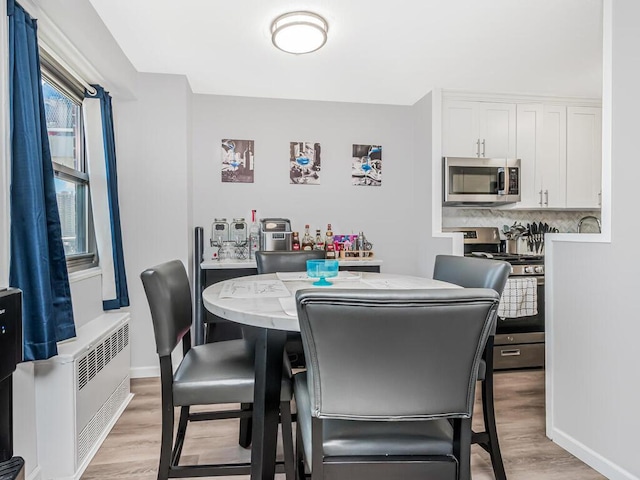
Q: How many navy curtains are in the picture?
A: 2